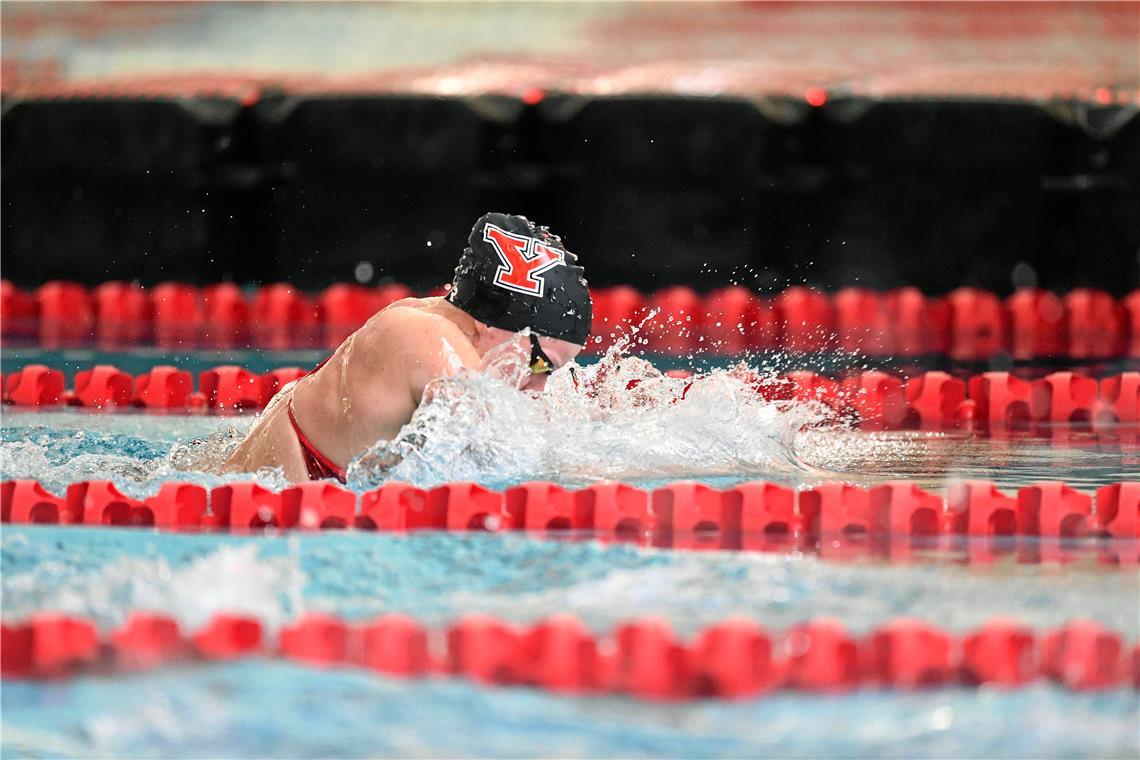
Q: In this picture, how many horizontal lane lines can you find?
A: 4